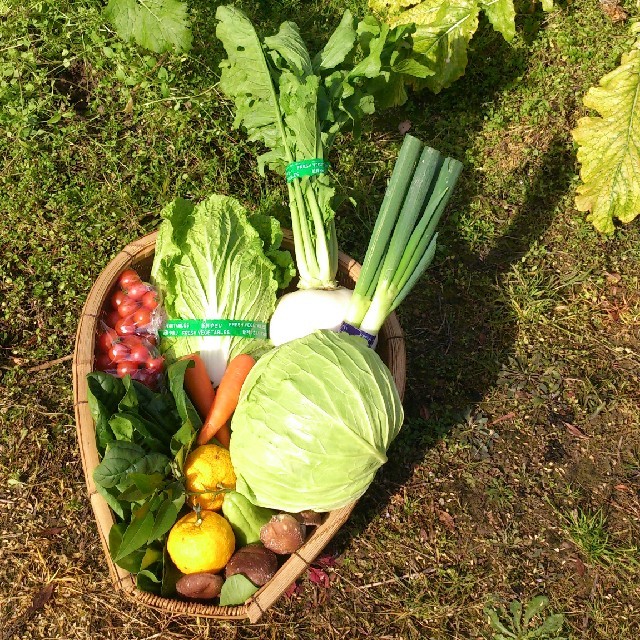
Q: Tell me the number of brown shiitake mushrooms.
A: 4